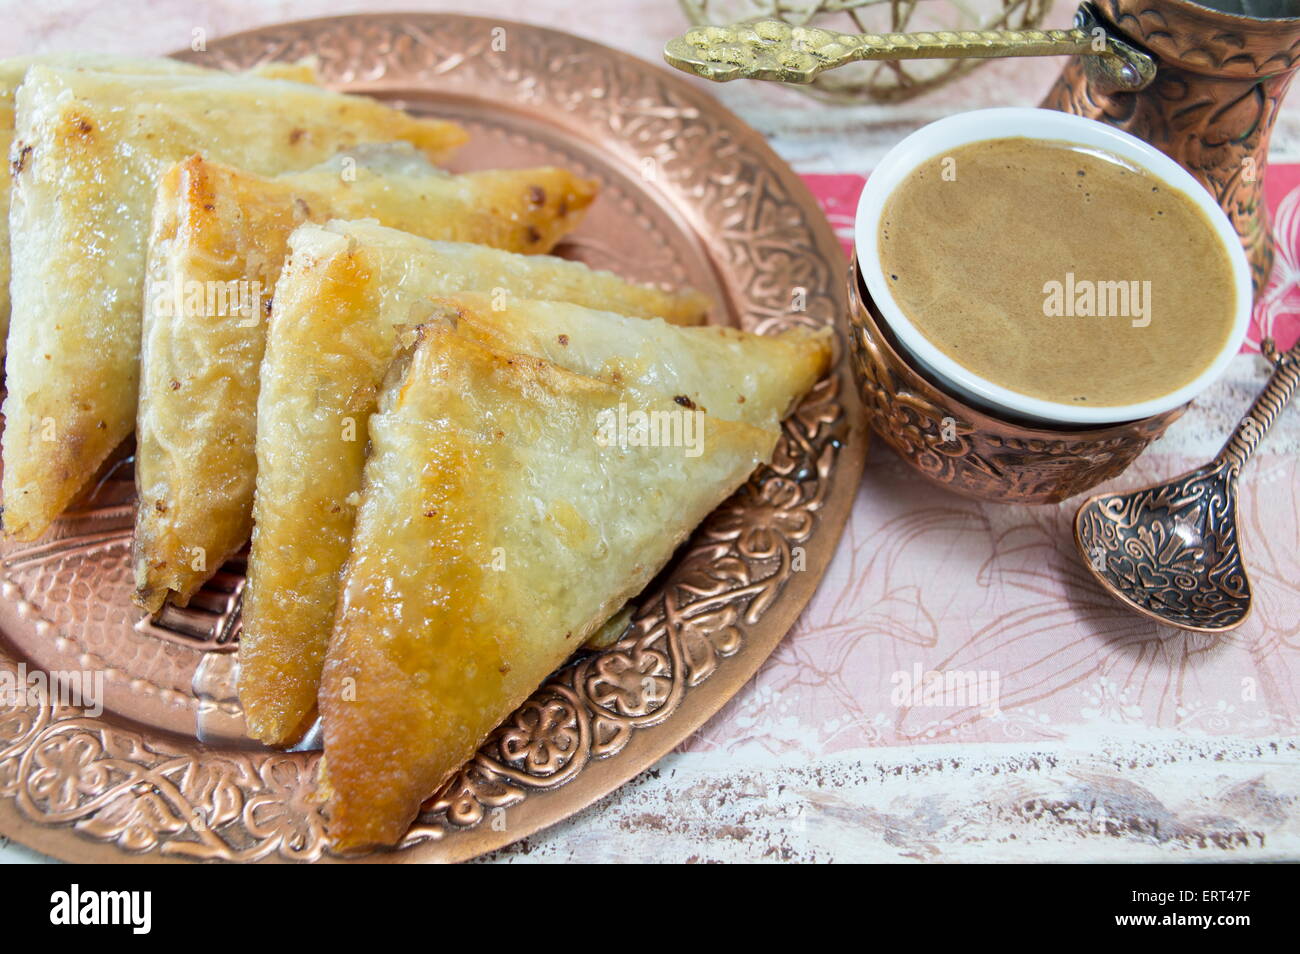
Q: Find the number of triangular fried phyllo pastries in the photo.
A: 5